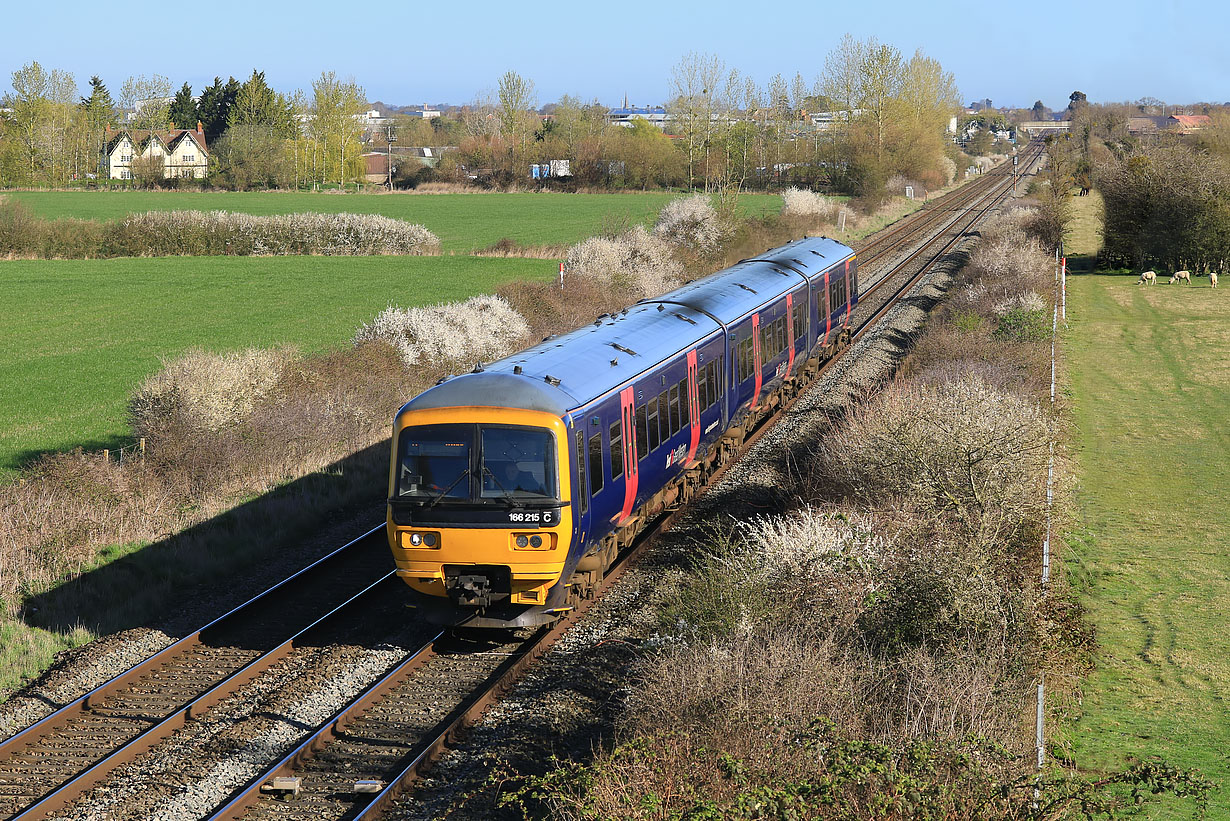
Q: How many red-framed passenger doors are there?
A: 6